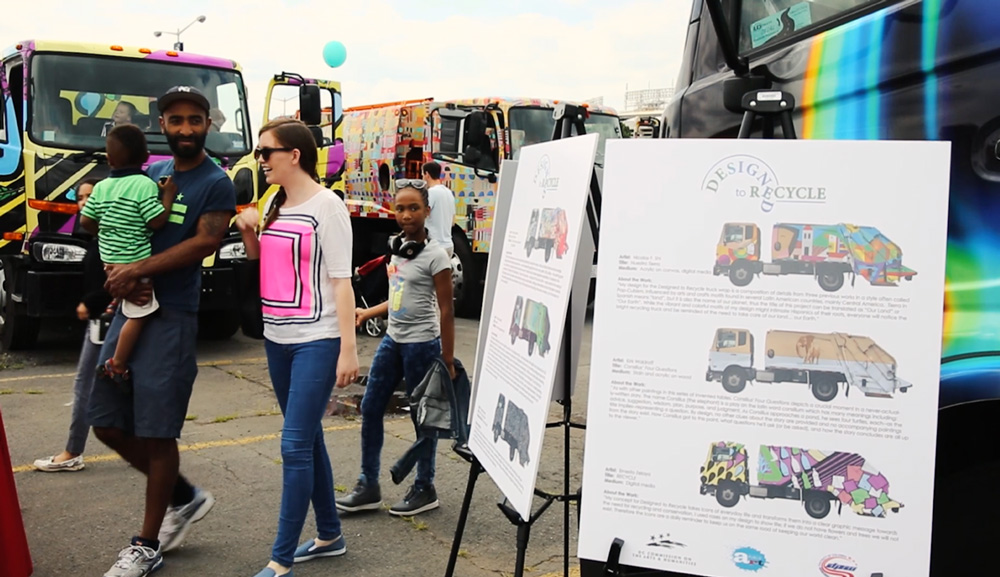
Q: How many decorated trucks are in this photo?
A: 3